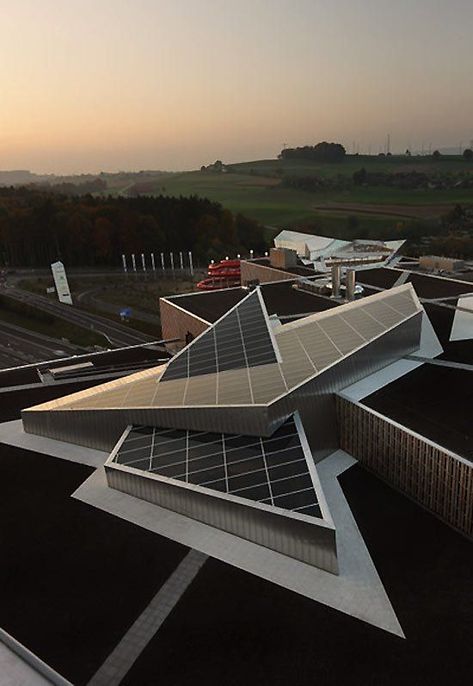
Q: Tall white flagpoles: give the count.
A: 8